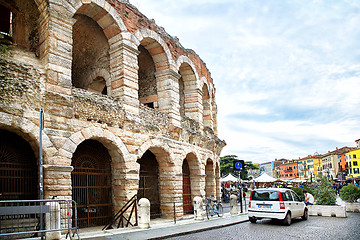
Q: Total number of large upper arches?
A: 5